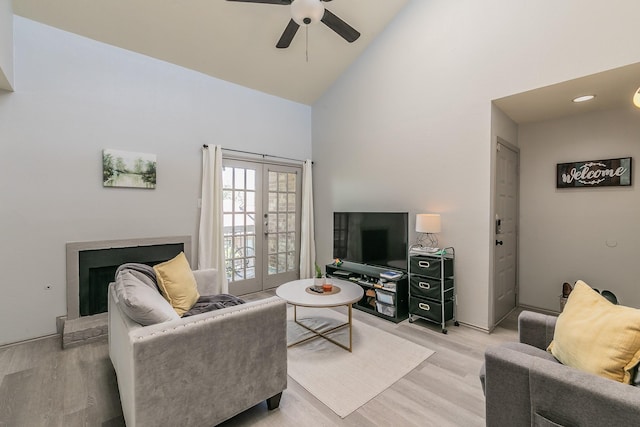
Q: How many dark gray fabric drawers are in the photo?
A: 3